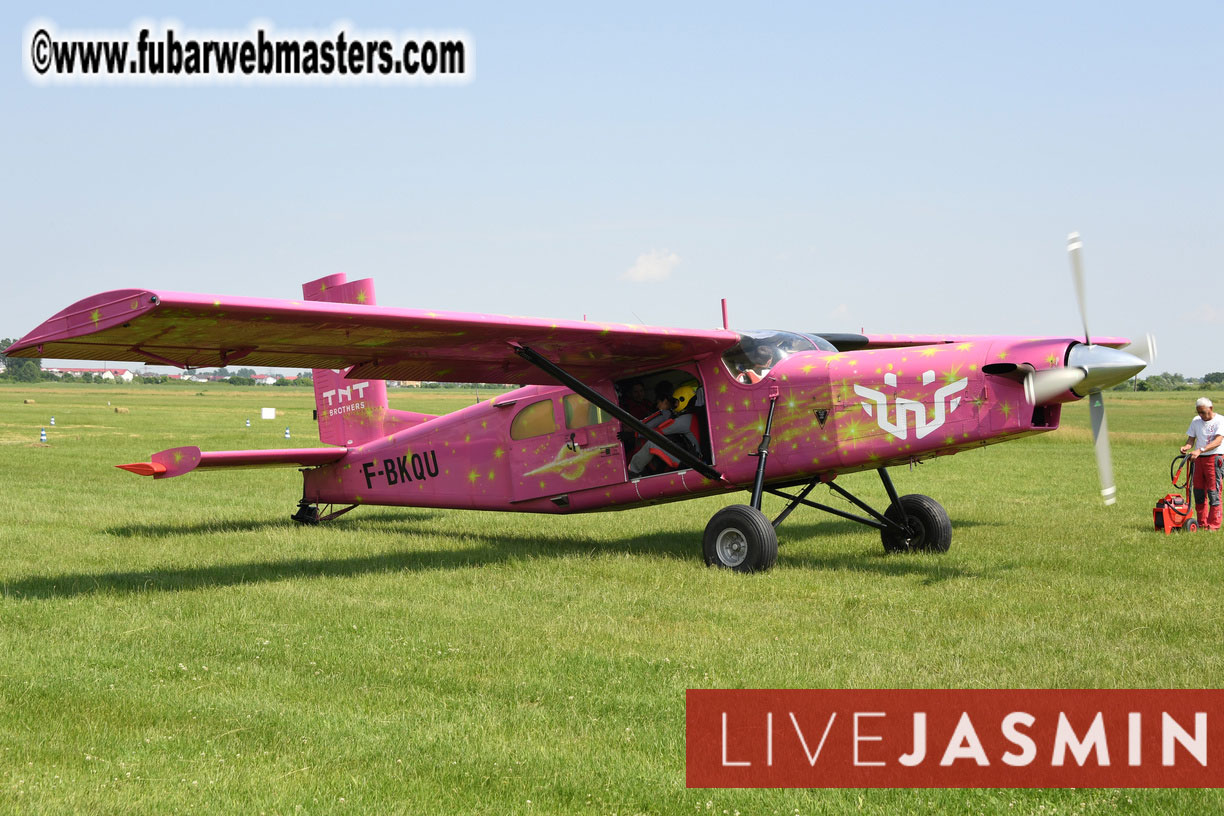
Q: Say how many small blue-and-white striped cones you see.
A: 4